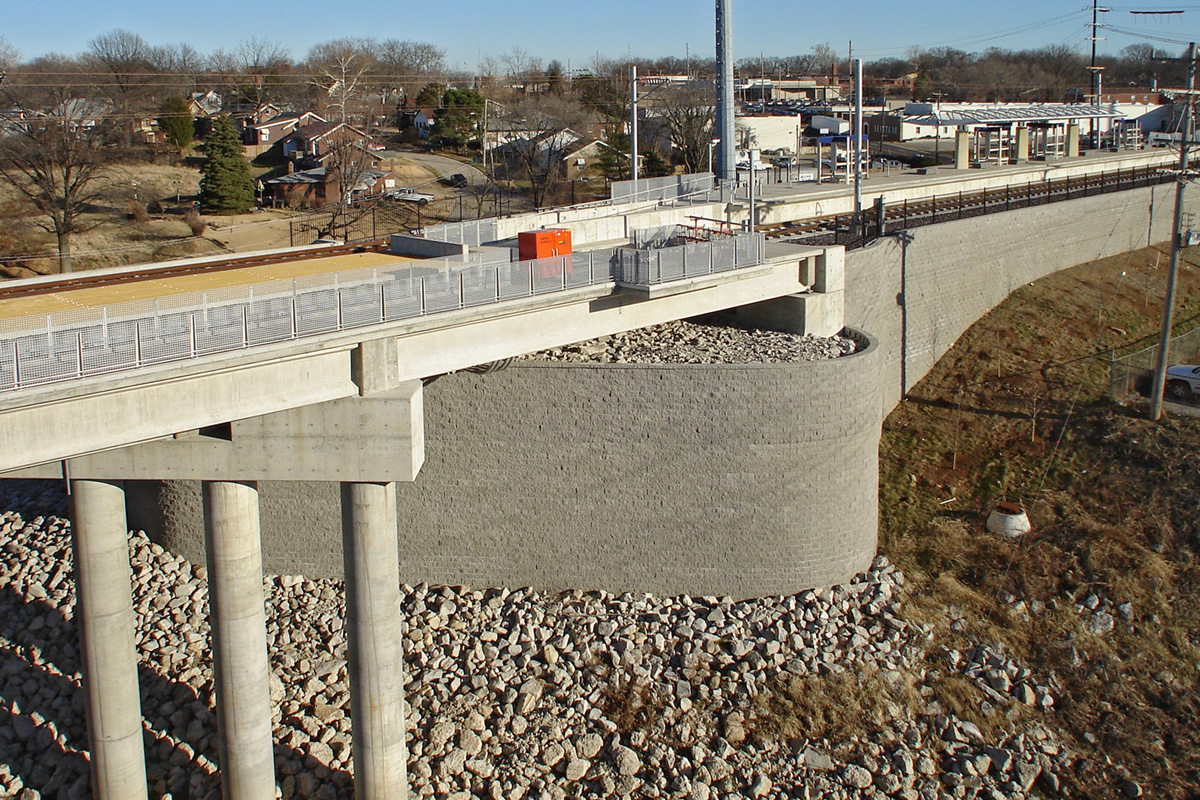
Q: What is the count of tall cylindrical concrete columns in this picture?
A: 3